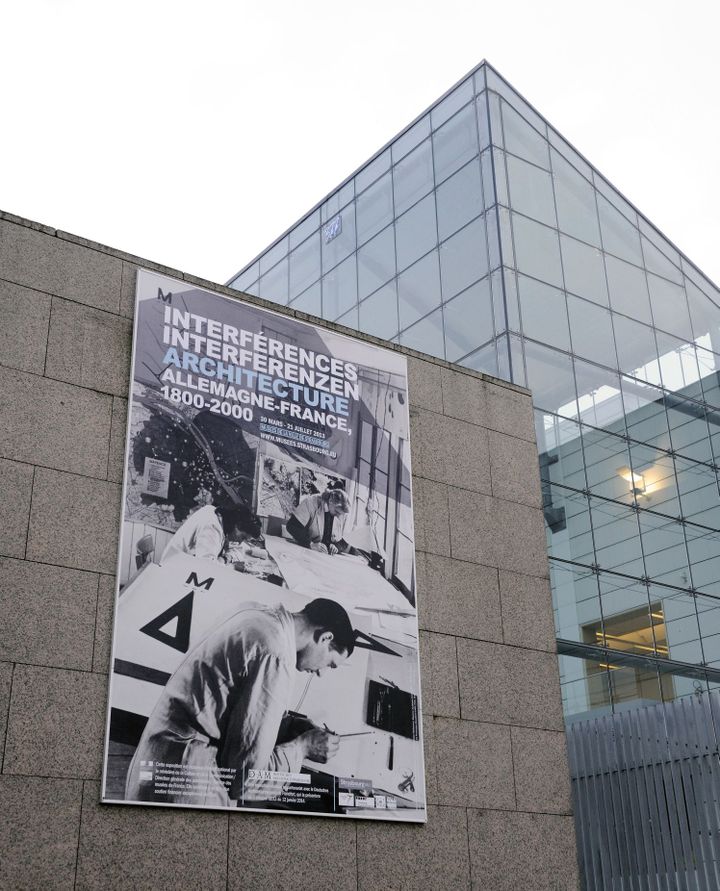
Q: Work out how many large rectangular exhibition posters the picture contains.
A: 1